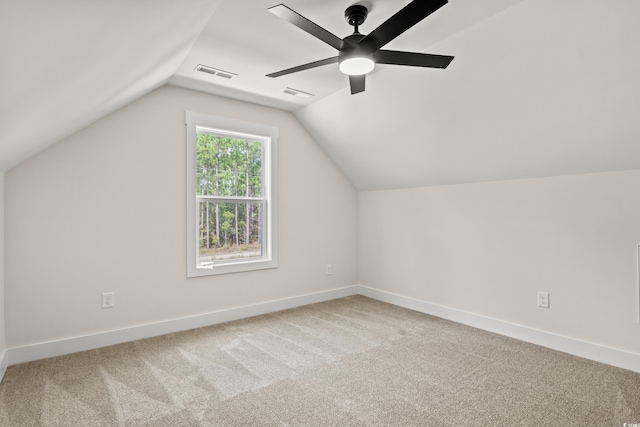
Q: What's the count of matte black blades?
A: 5